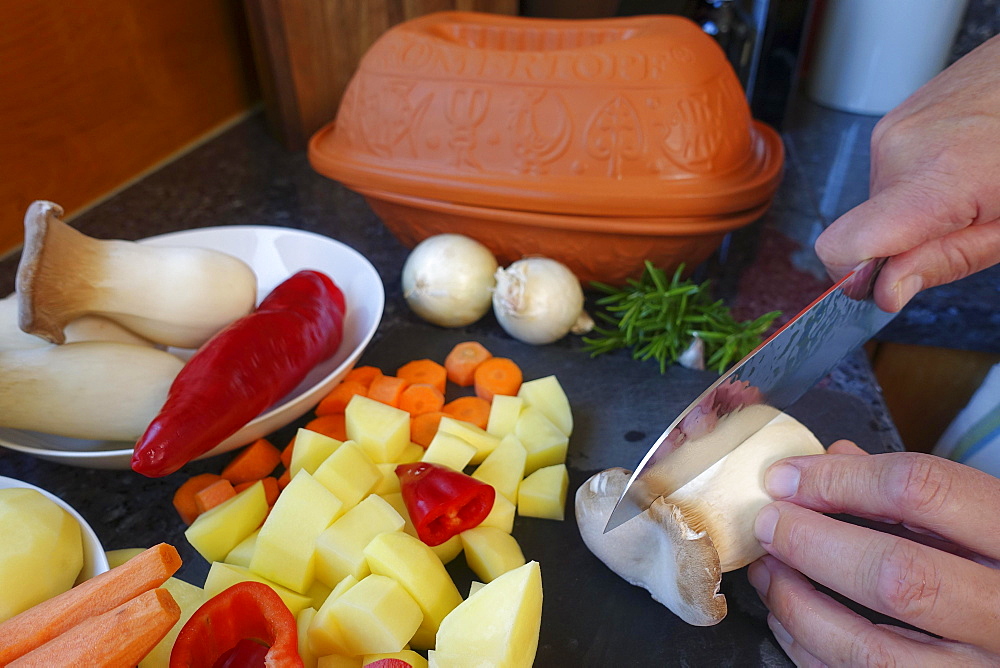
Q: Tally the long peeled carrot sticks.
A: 2